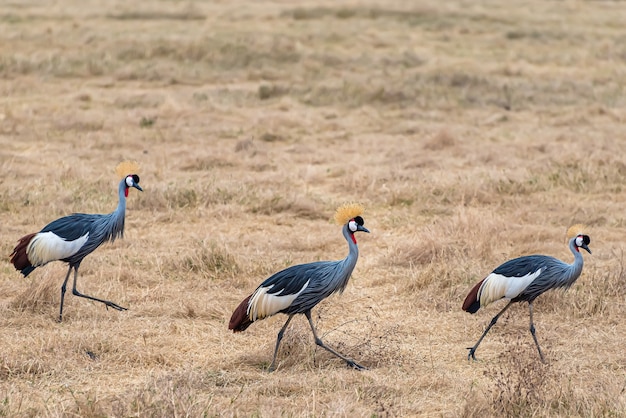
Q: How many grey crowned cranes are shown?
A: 3